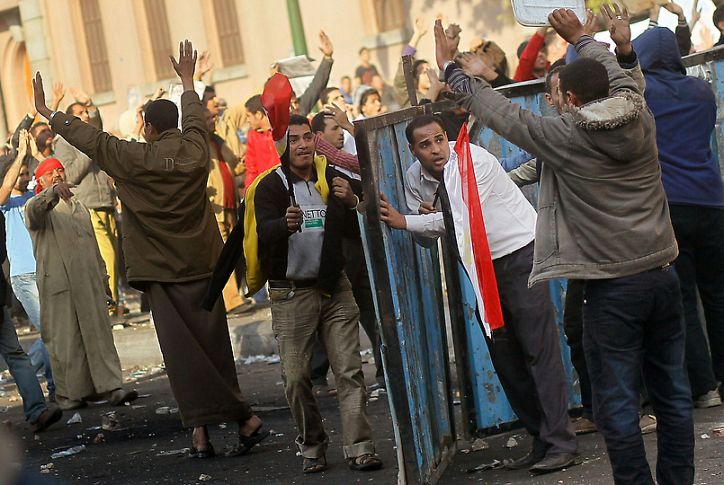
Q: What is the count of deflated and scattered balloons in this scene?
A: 0